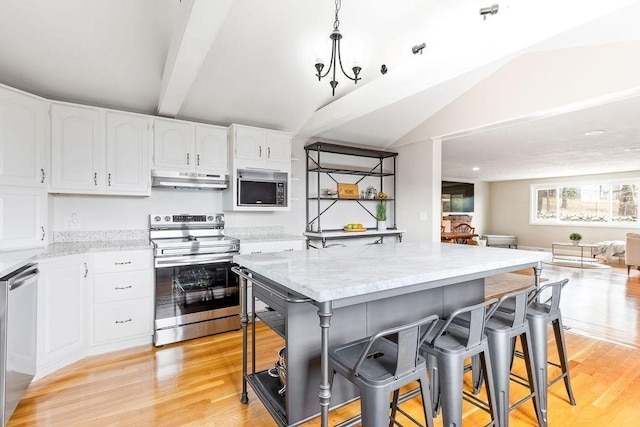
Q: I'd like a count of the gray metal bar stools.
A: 4